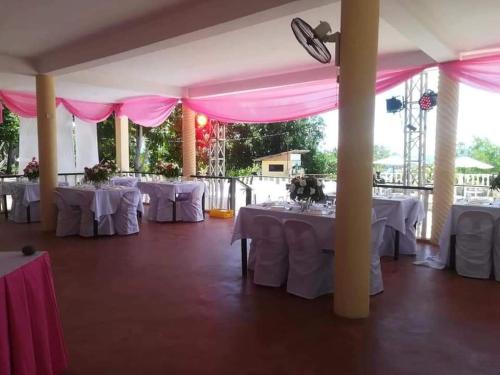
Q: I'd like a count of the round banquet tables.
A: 0